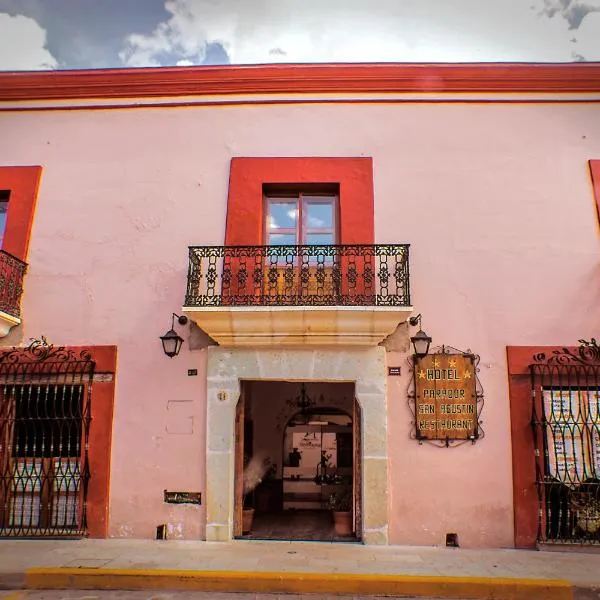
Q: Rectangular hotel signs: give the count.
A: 1